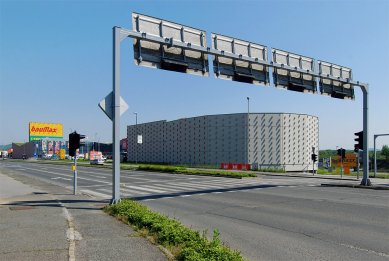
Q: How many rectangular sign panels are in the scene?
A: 4